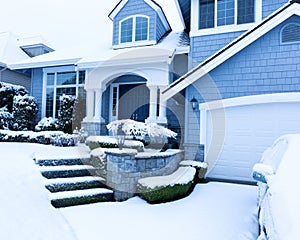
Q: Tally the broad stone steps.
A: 4